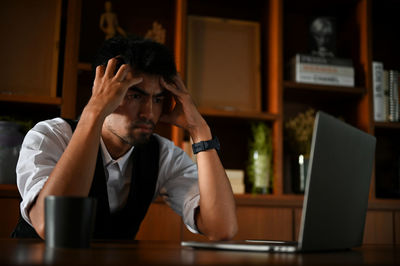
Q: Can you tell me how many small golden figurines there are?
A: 2